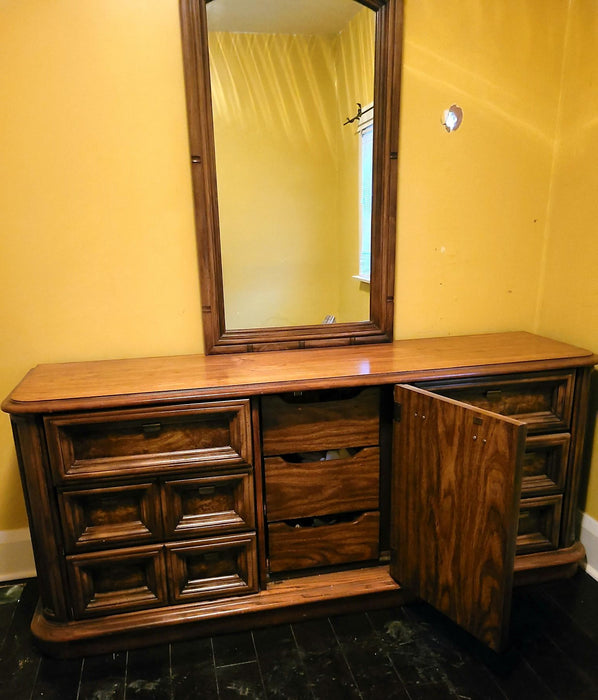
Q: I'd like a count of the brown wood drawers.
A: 11